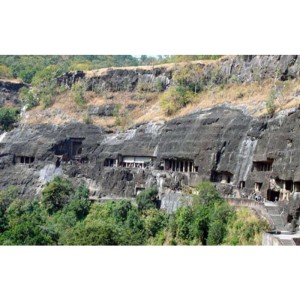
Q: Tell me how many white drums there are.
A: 0